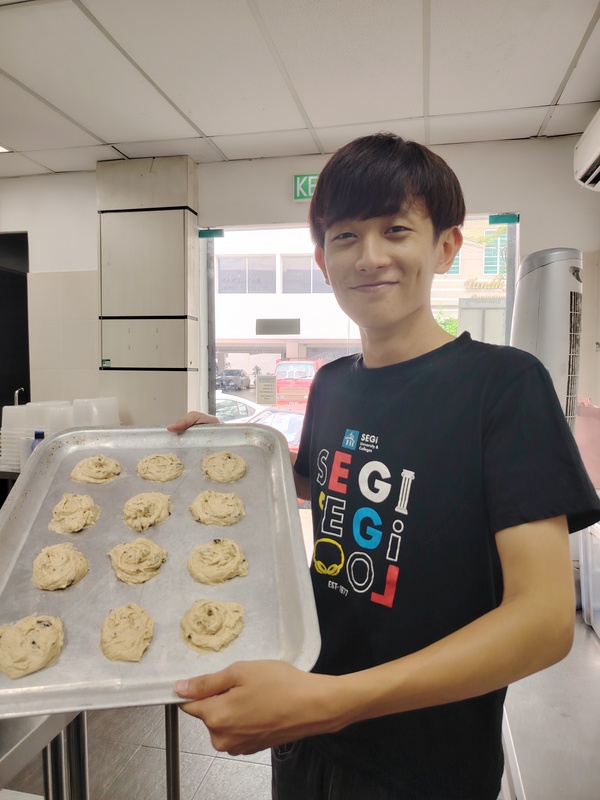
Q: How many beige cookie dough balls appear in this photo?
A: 12